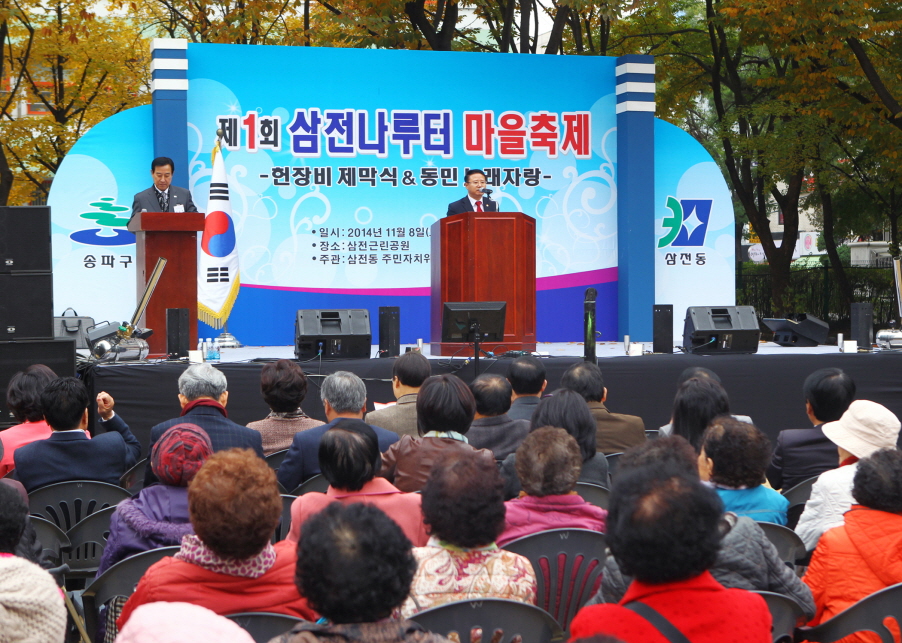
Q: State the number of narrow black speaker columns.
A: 4